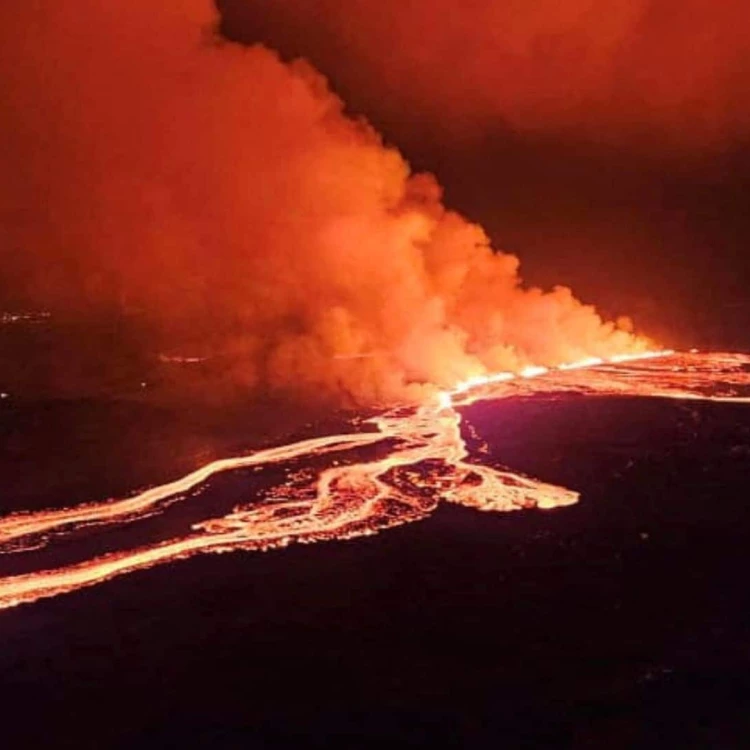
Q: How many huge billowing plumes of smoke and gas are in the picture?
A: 1